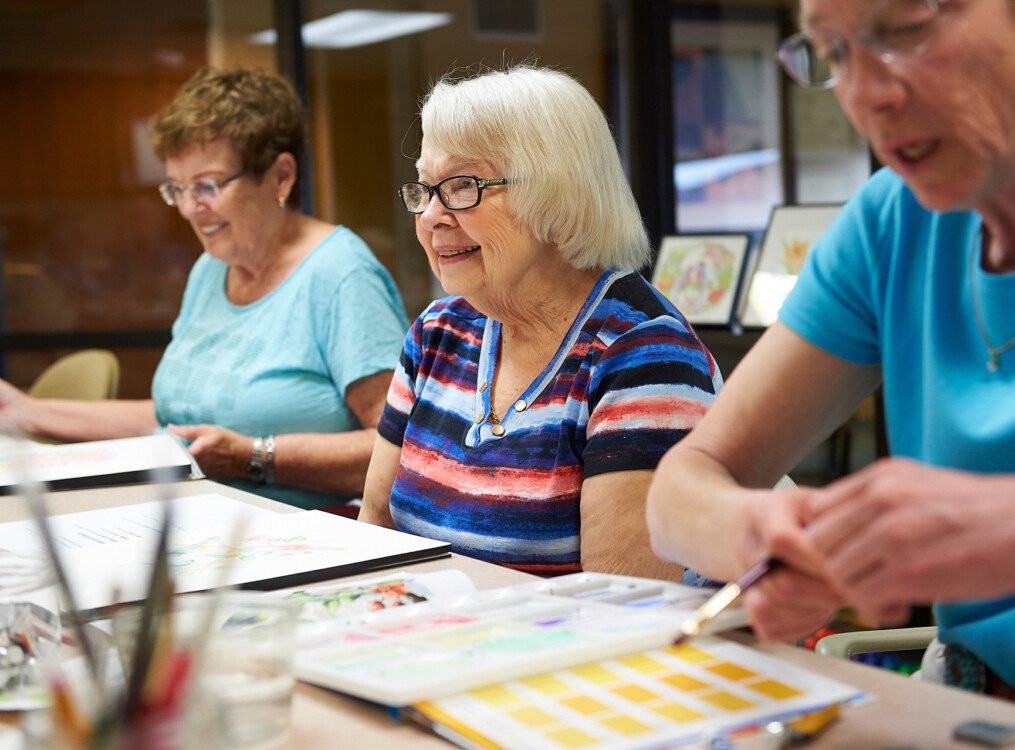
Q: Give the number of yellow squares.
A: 15